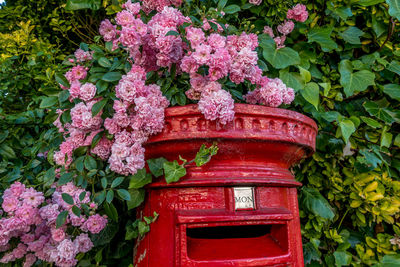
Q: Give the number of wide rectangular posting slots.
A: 1